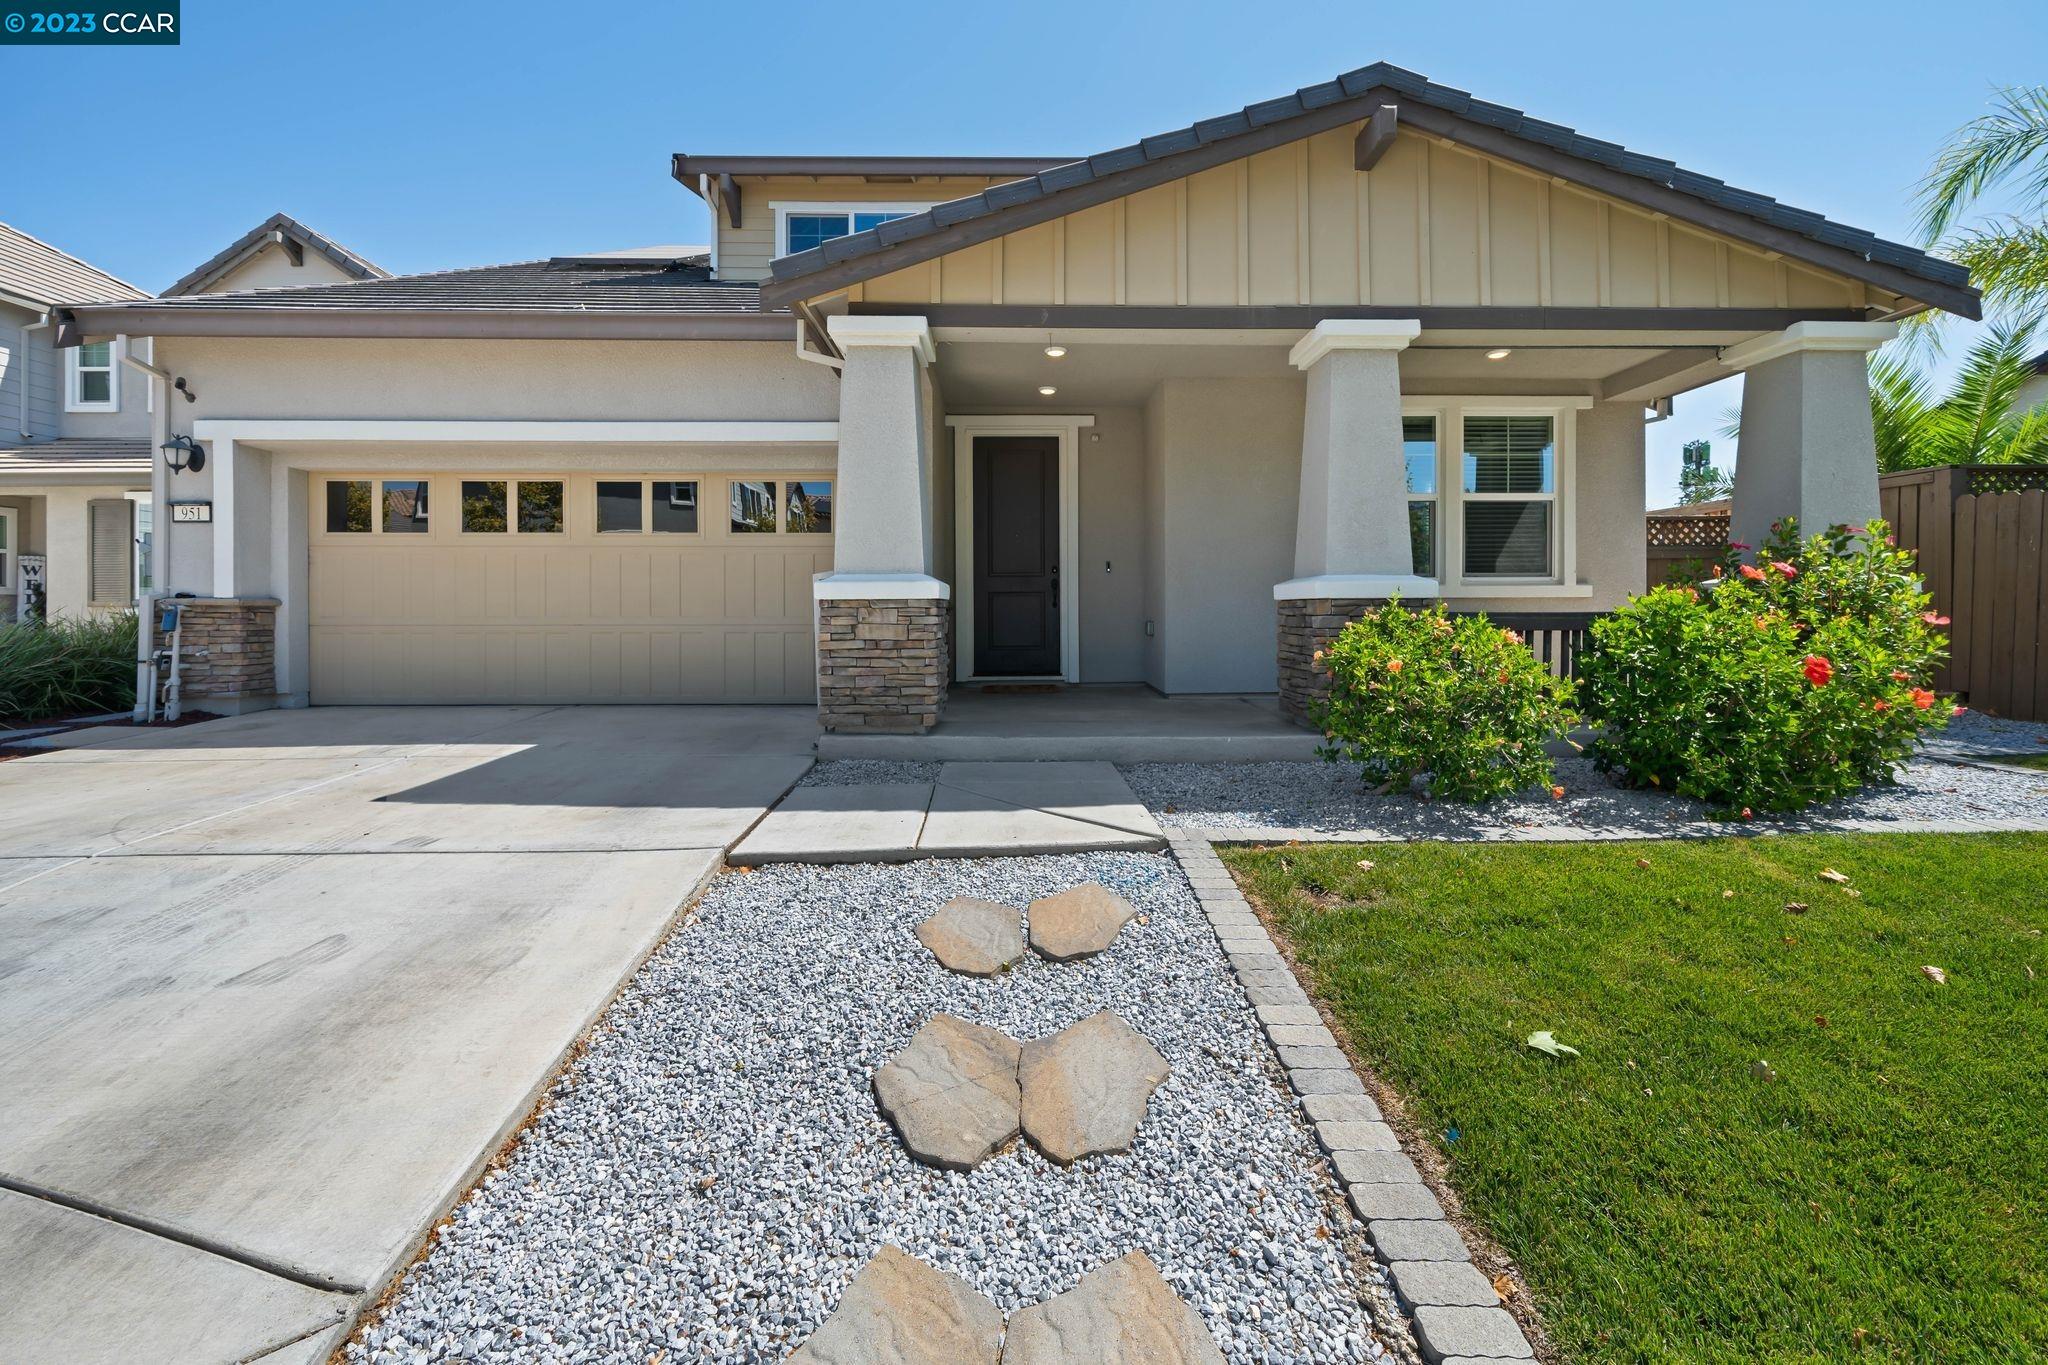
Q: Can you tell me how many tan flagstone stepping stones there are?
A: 6